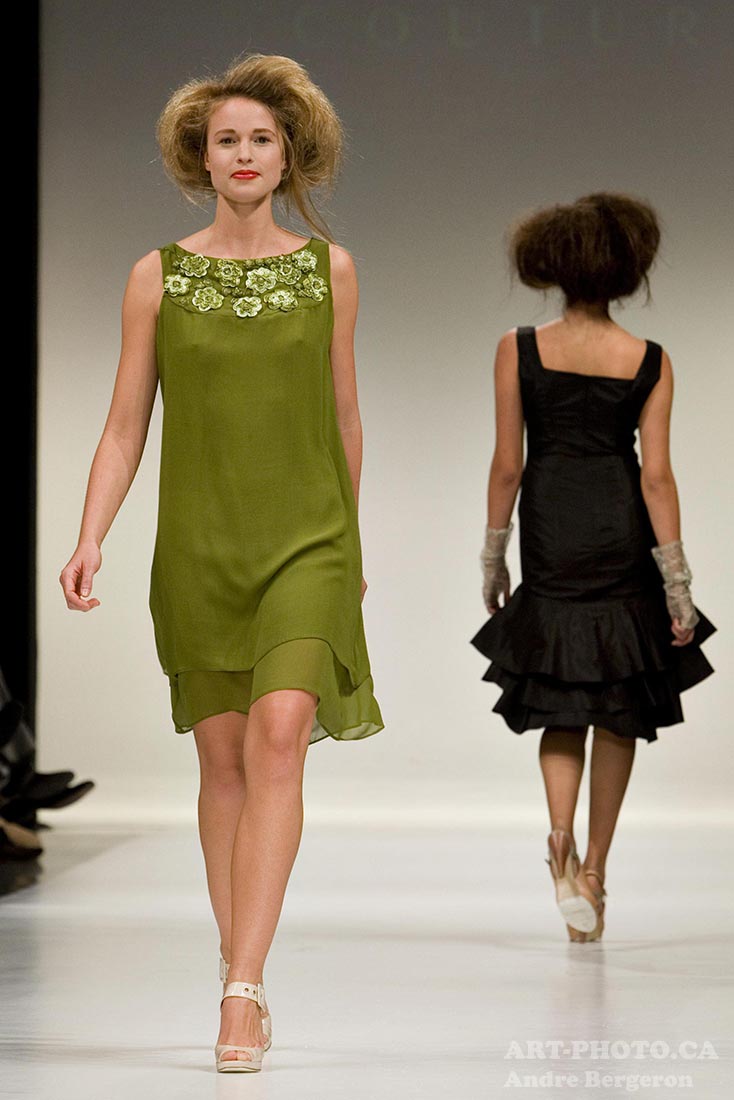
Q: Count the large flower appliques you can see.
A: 10